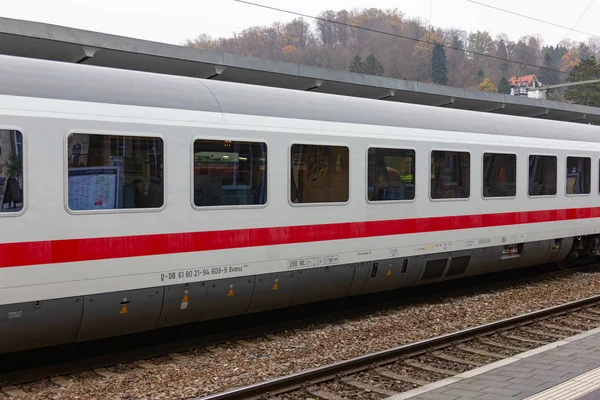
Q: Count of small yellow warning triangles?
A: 5